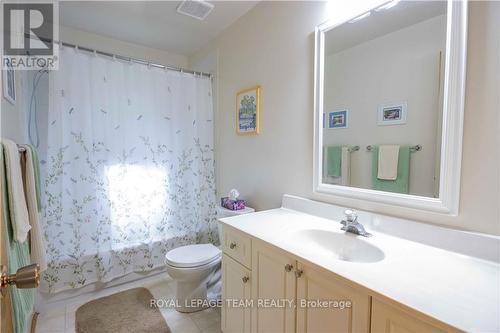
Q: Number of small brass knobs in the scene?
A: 4